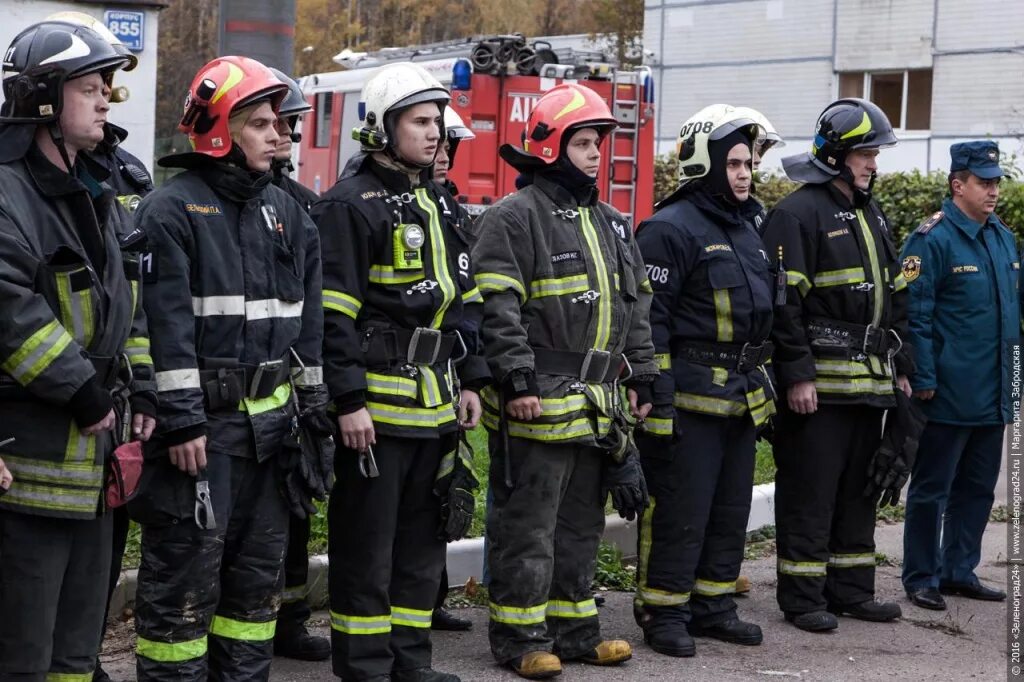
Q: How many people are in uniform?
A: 11